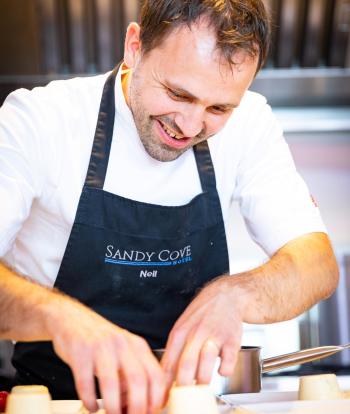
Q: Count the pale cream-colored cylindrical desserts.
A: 3